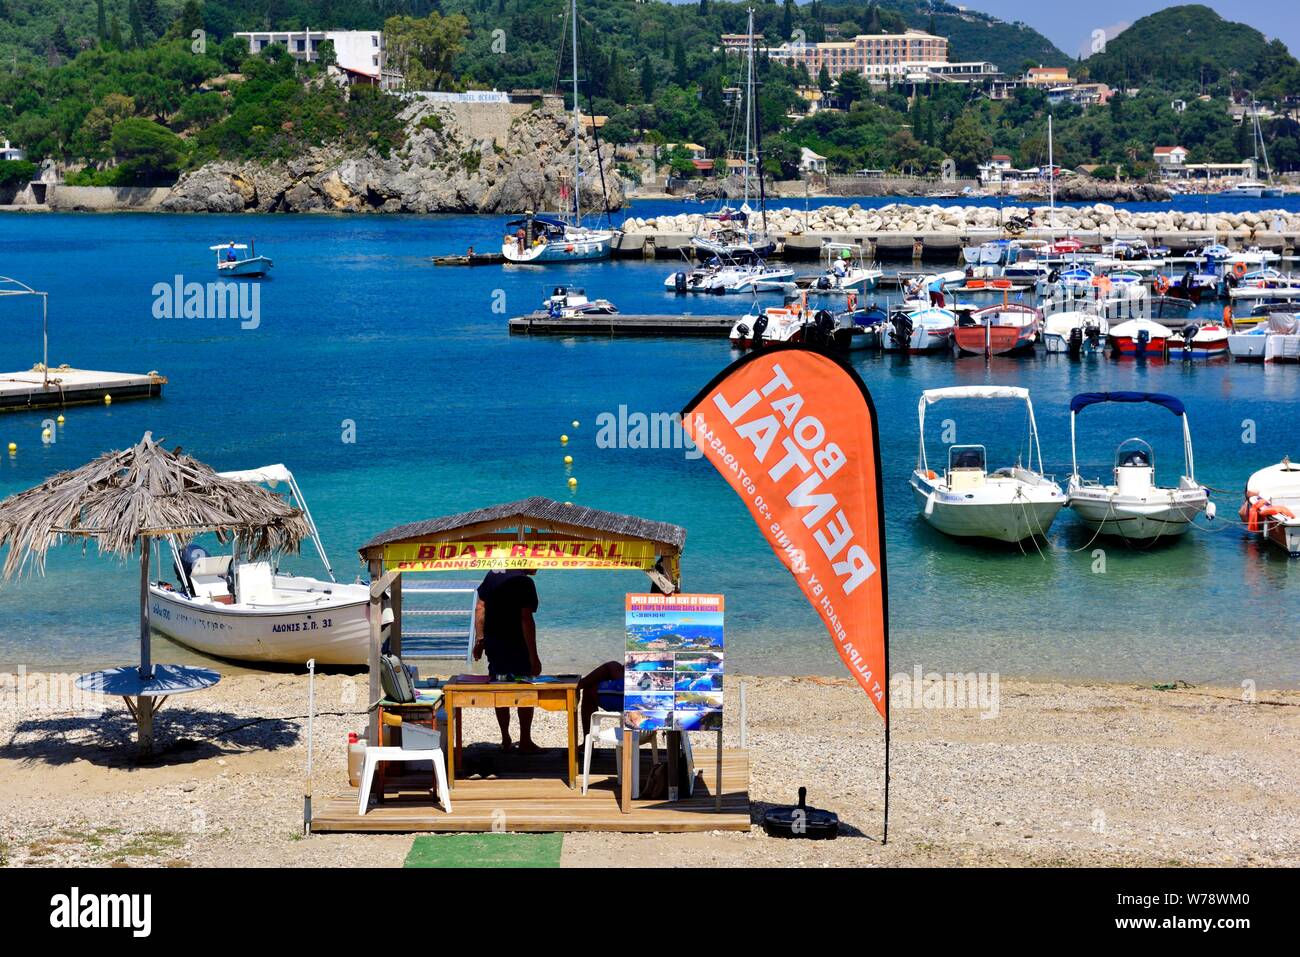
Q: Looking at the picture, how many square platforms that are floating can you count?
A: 1